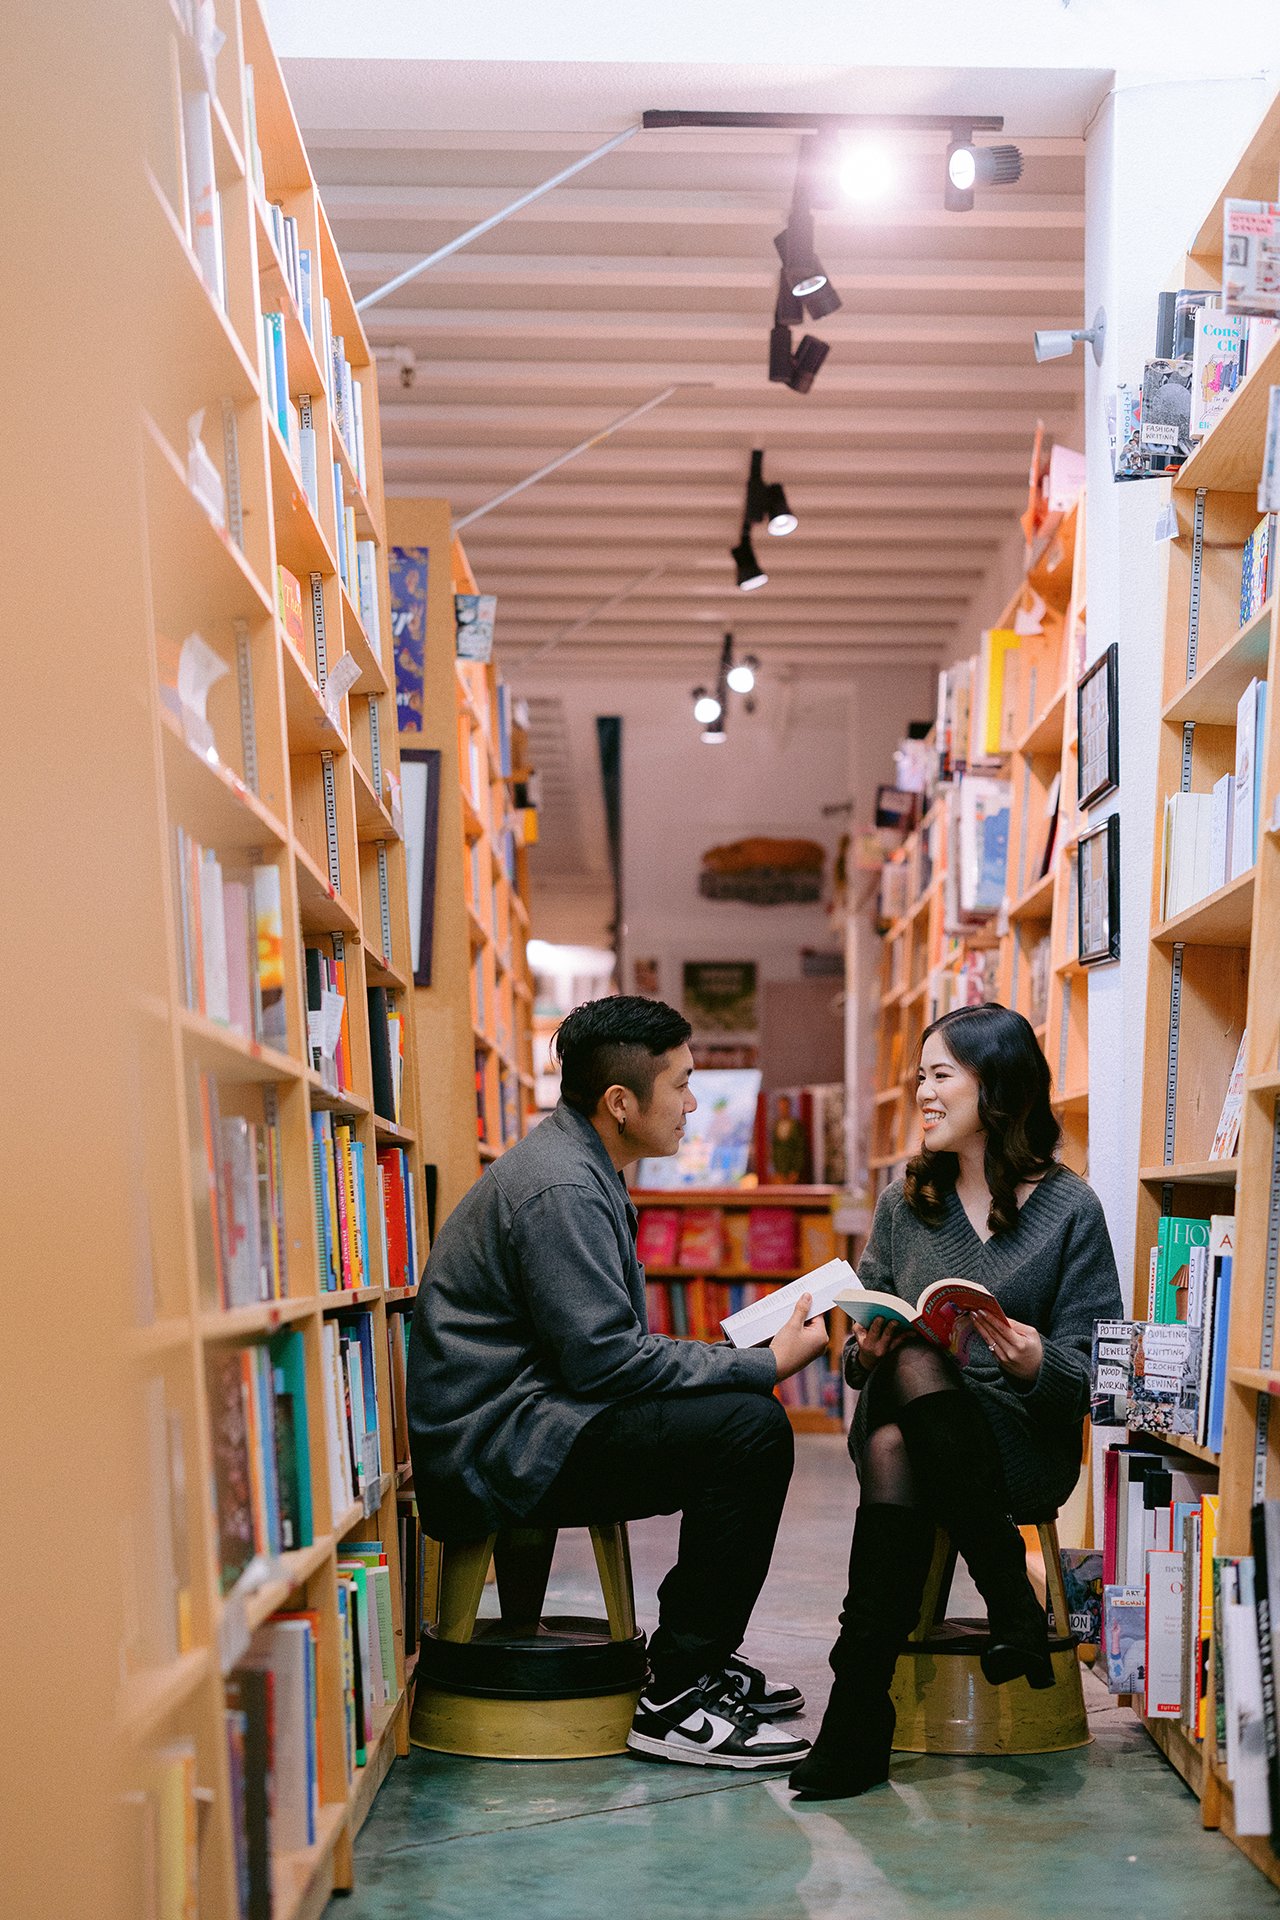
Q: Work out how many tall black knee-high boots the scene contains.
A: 2